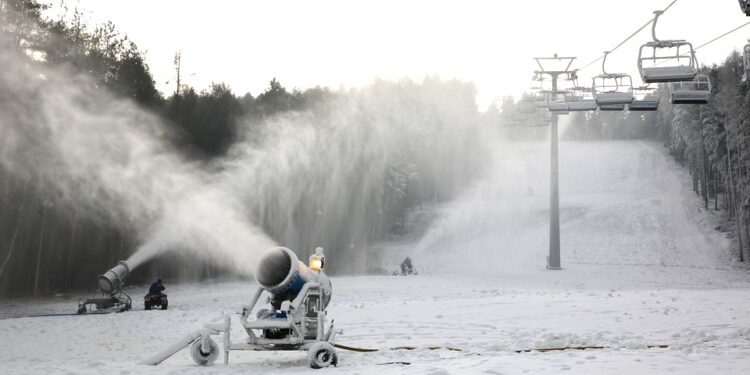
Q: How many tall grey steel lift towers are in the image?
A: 1